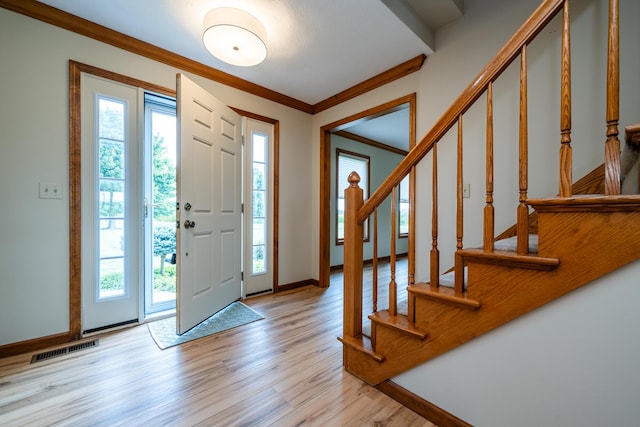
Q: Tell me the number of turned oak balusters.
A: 9